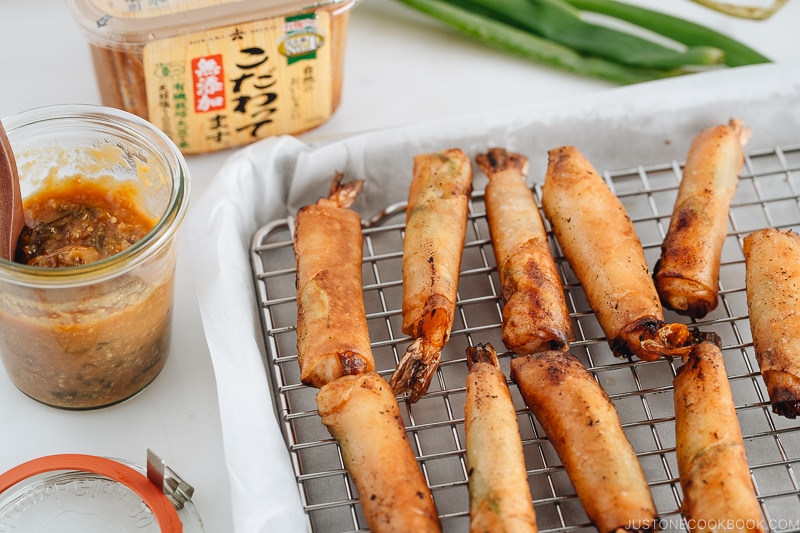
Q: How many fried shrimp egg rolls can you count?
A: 10